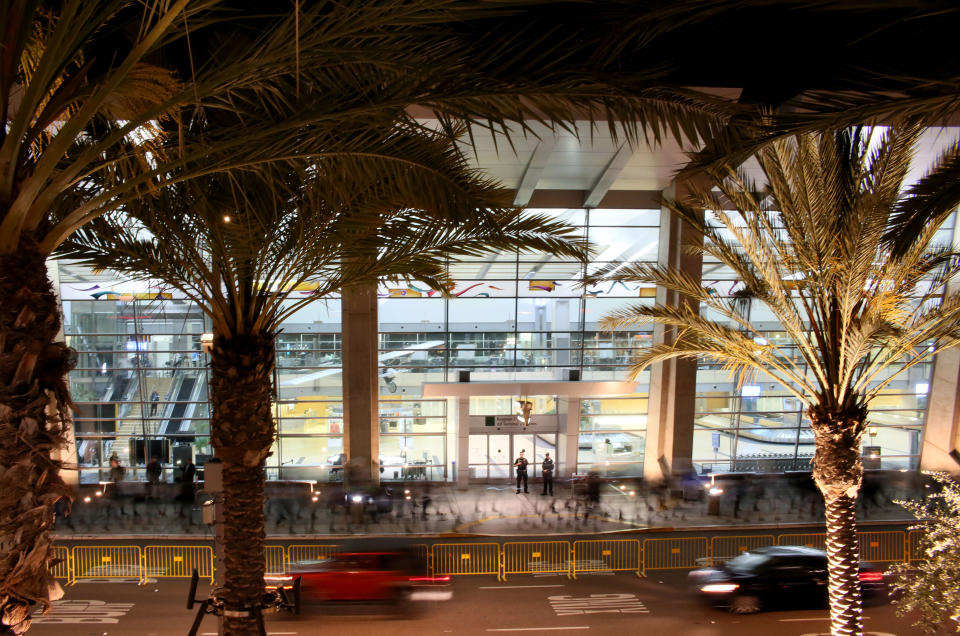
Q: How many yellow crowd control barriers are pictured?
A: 14